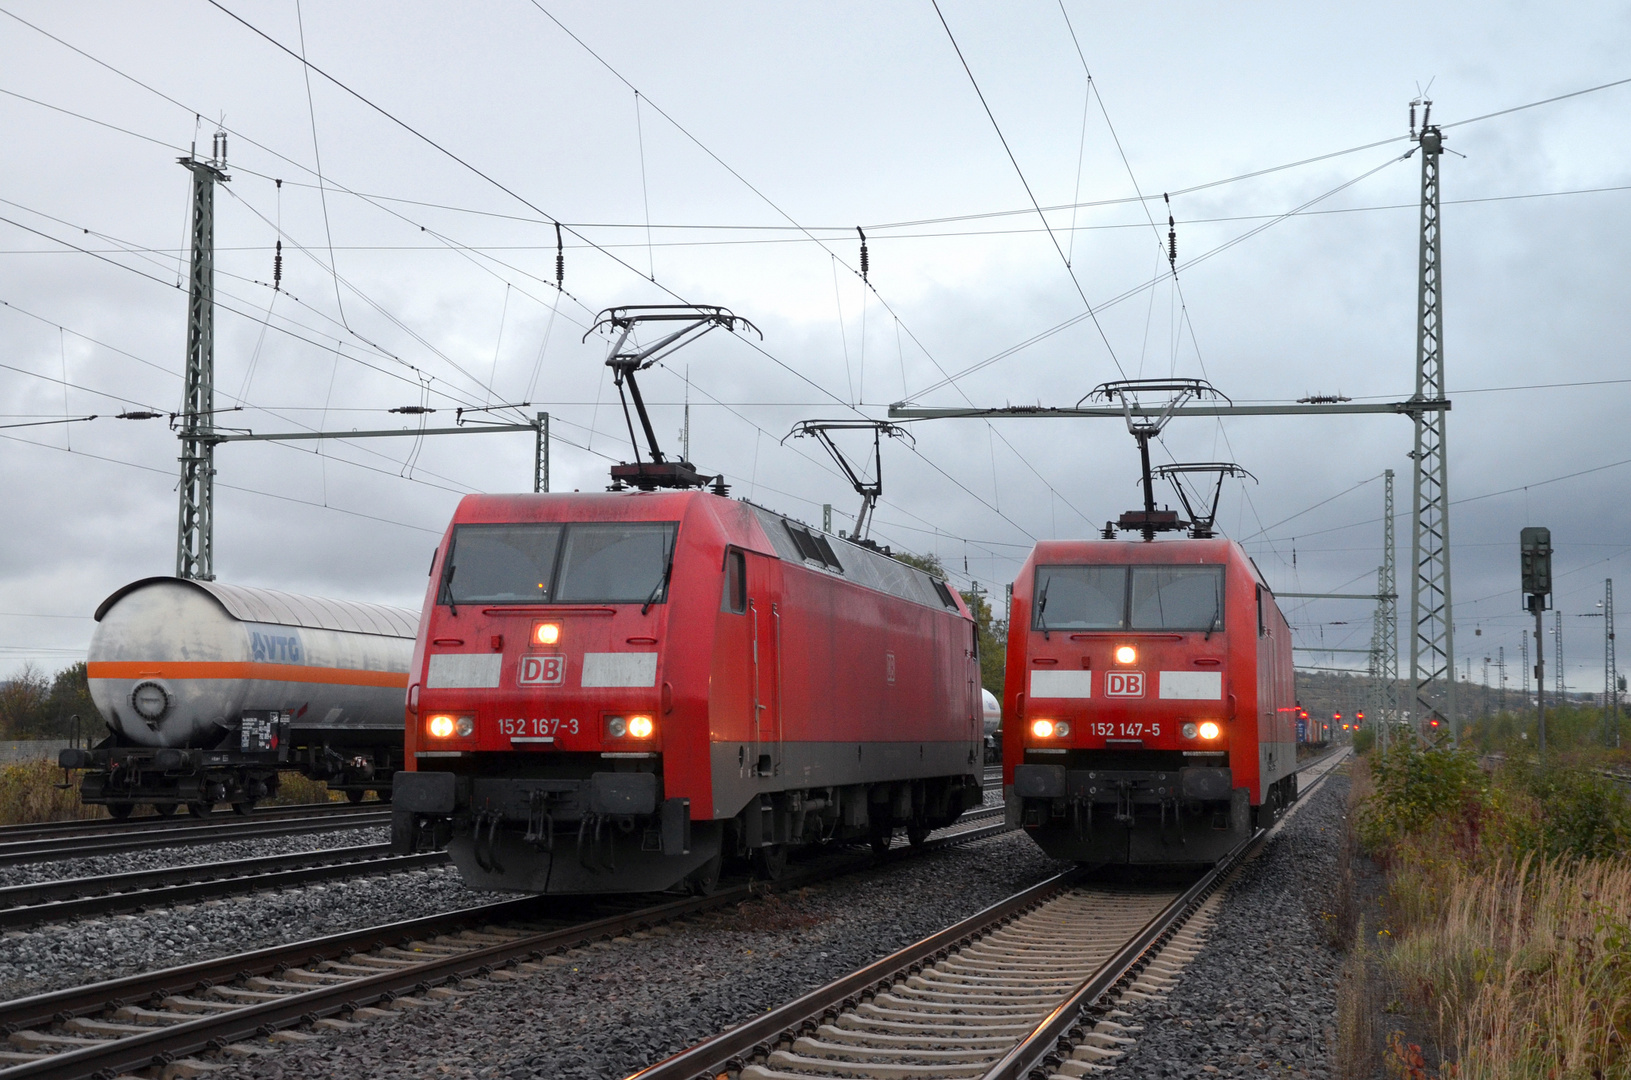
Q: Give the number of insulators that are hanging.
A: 4